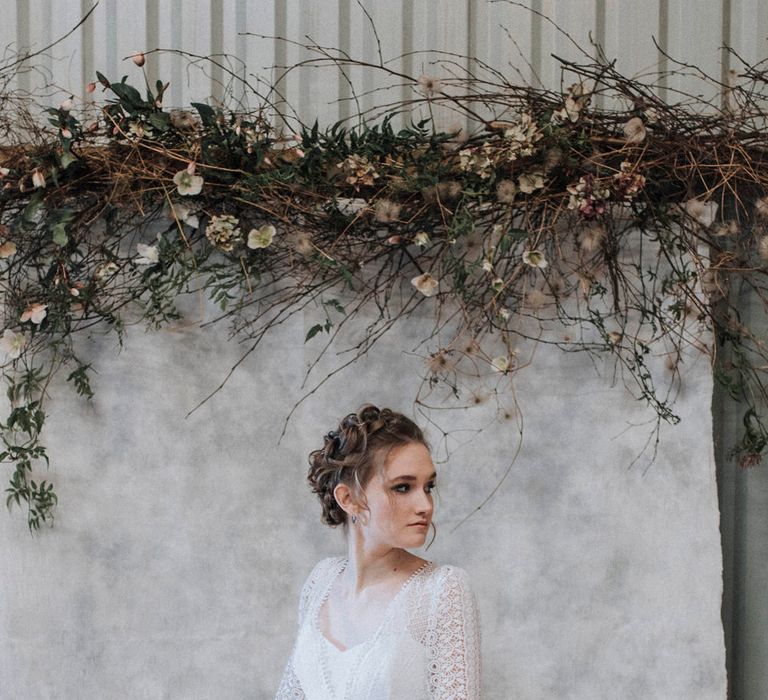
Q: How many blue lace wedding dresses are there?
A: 0